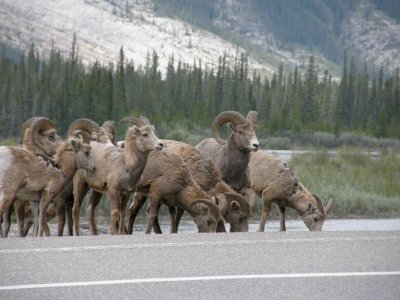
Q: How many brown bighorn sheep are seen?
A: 8